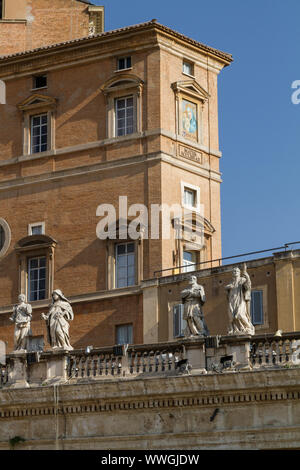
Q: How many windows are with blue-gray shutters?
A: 2